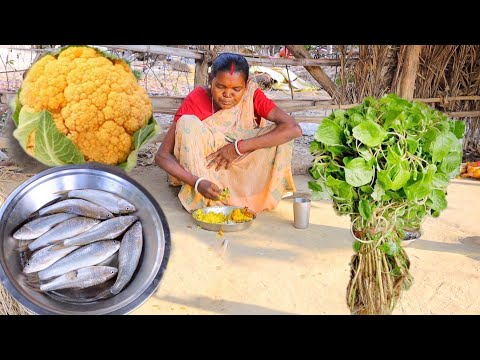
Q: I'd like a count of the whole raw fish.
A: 9